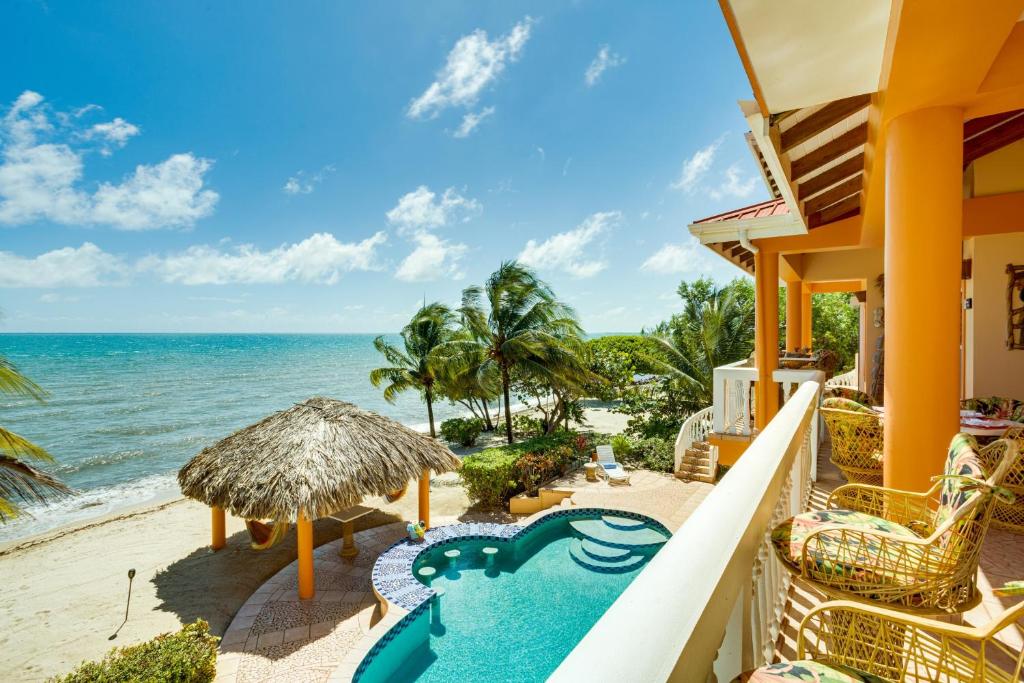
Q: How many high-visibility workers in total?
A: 0